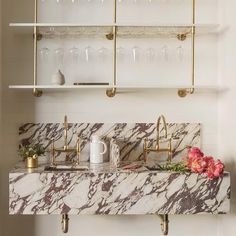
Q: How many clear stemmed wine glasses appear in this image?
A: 10